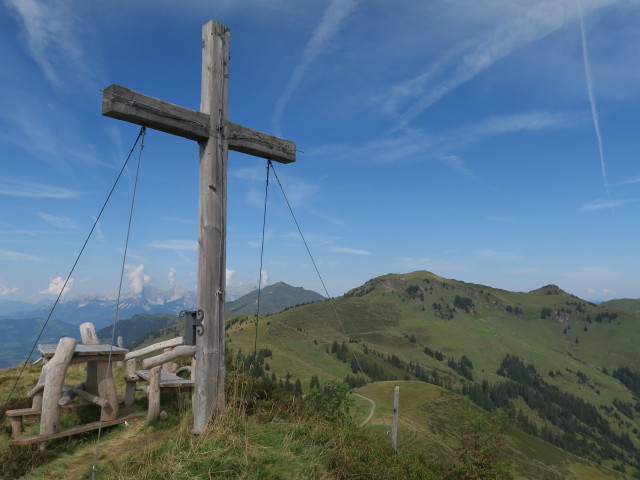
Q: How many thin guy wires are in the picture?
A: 4